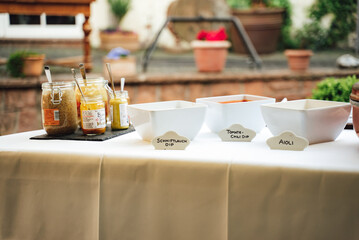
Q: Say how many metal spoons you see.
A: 5